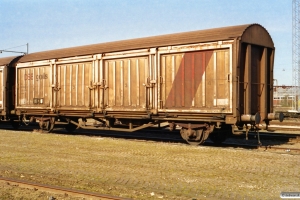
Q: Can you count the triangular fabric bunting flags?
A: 0